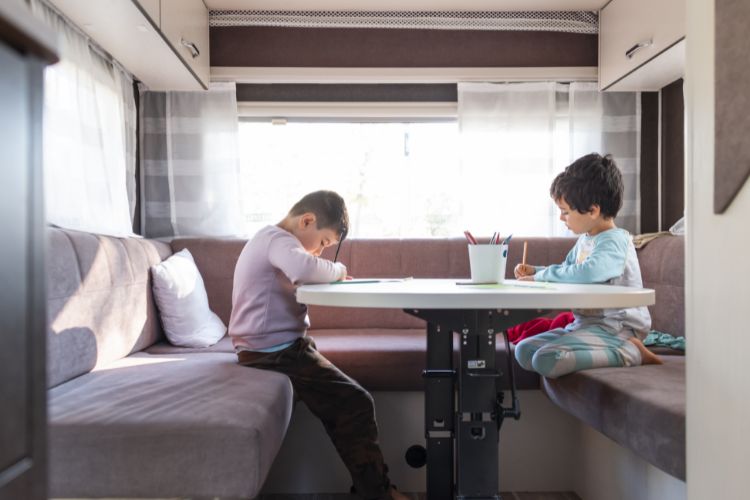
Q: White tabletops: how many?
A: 1